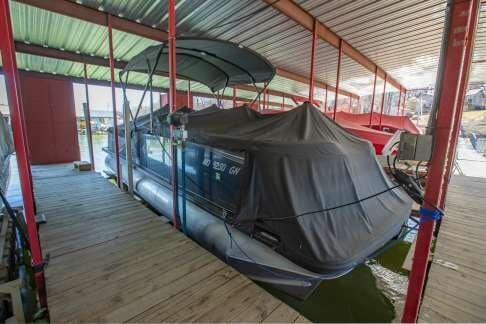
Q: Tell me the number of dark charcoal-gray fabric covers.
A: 2